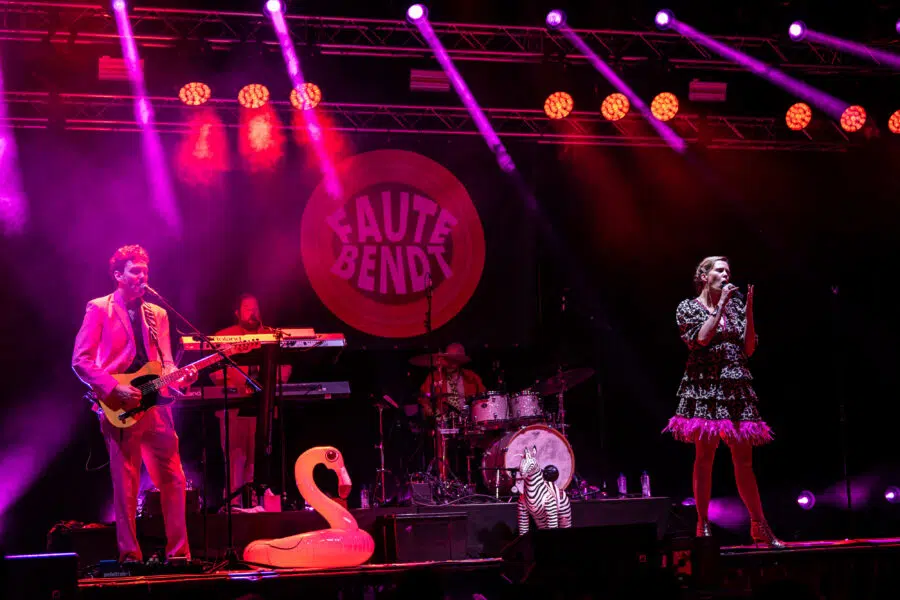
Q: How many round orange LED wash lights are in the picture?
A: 9